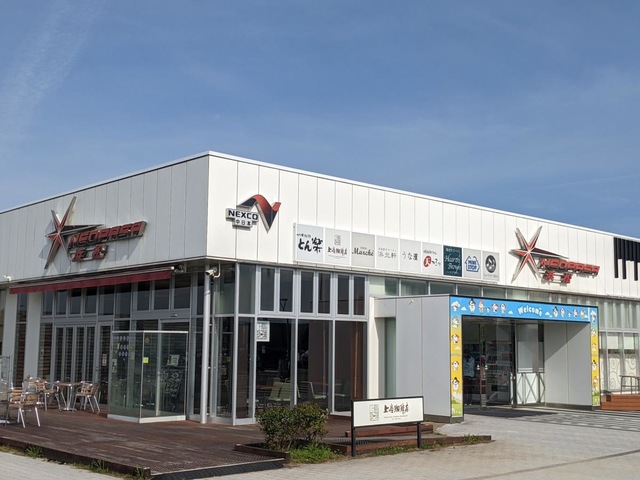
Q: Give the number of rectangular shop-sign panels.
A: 9